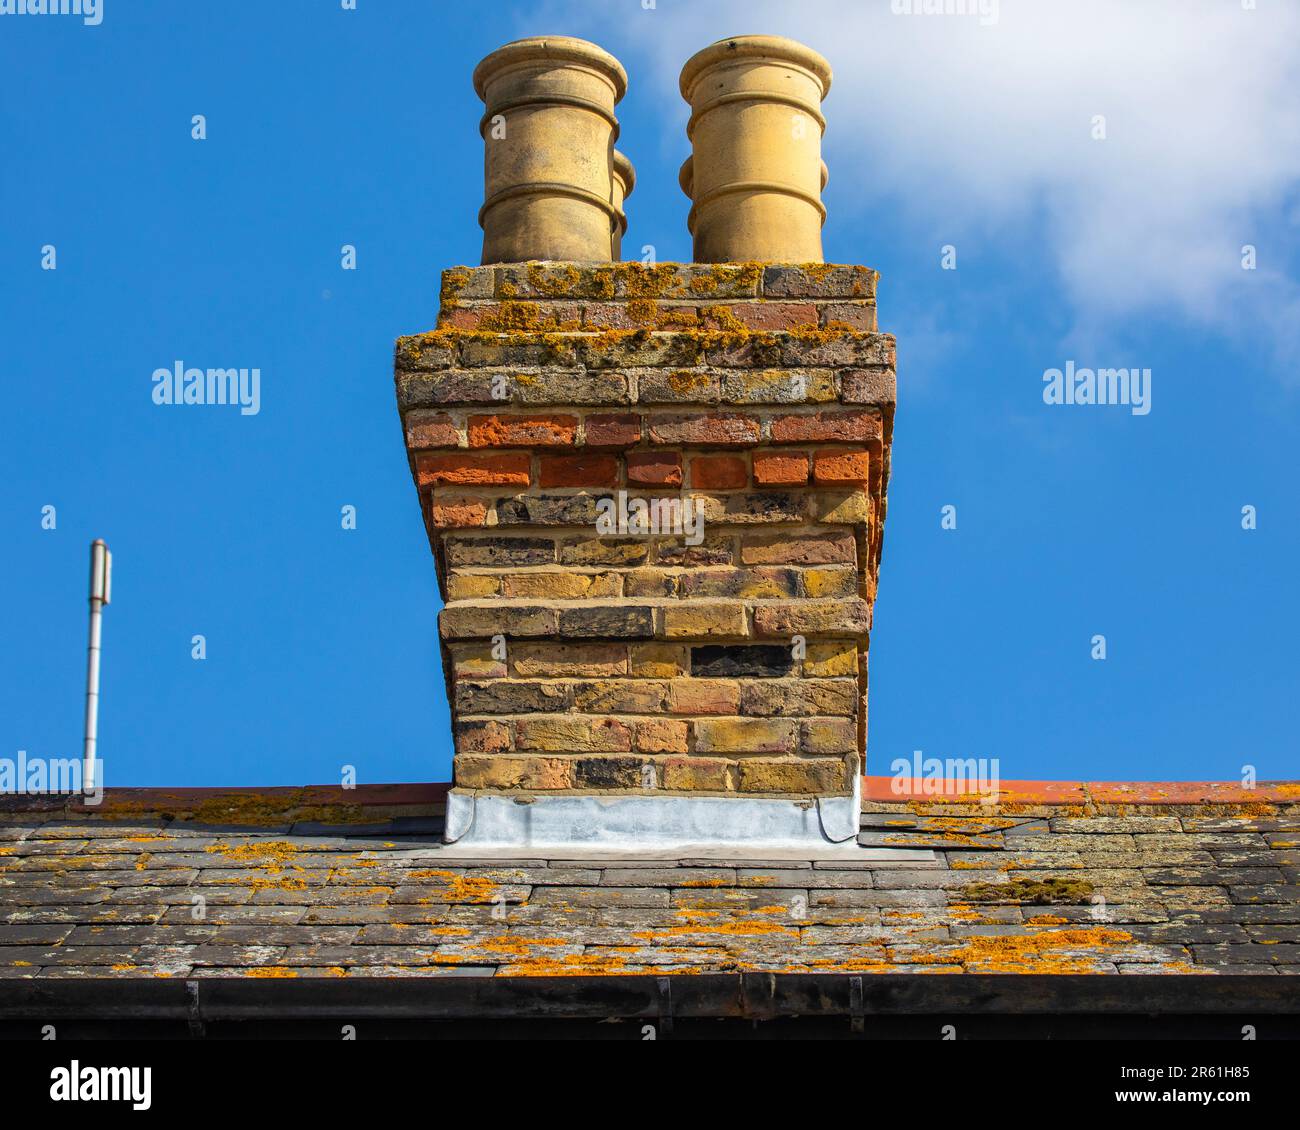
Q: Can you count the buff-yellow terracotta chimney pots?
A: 4